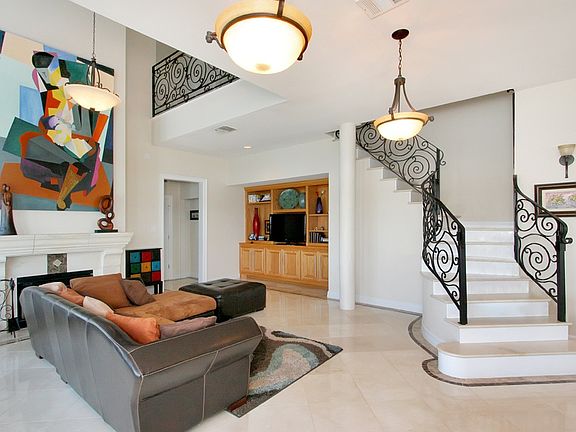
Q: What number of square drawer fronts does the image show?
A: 9